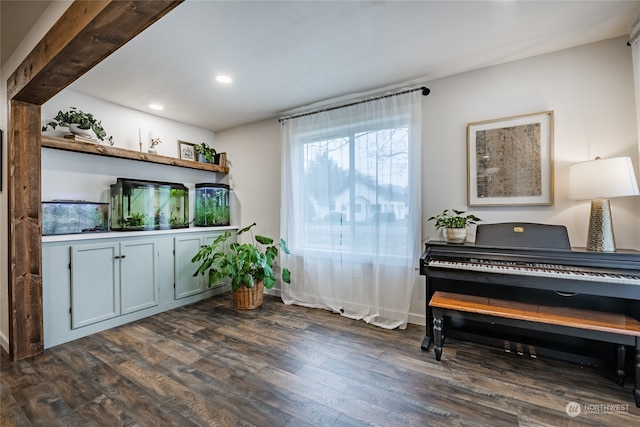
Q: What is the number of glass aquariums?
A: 3